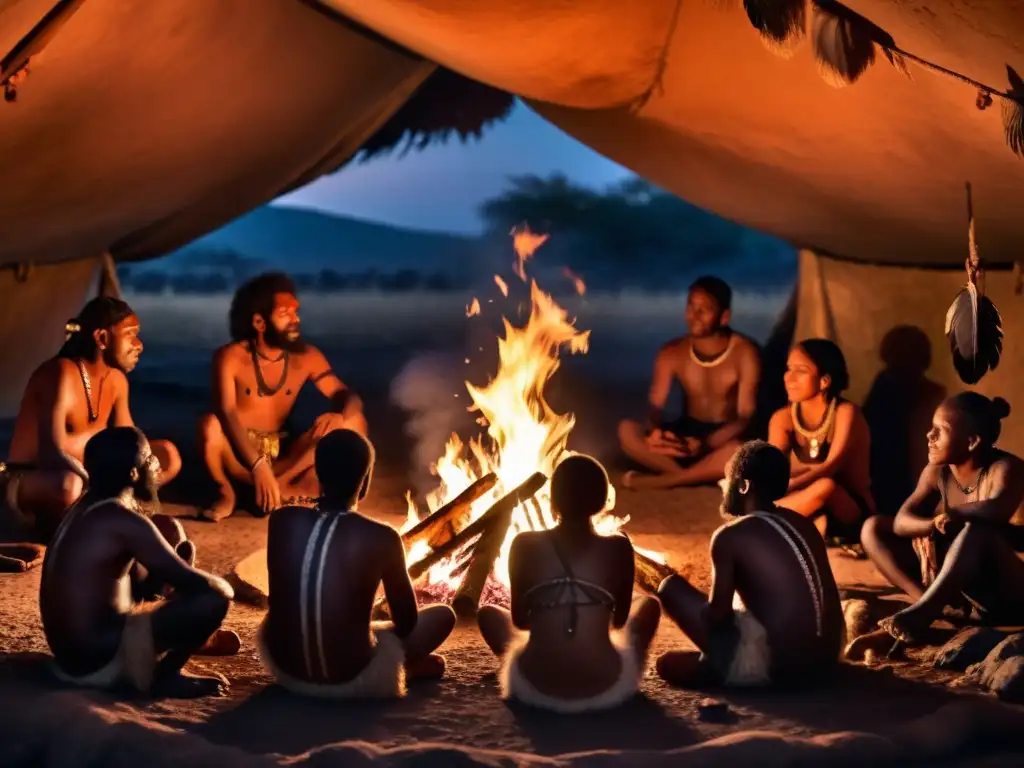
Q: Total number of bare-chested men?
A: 6